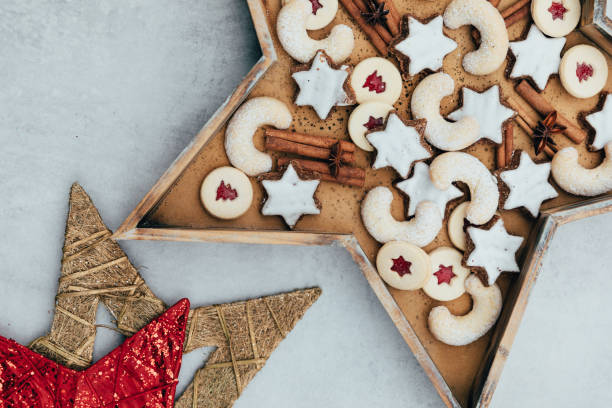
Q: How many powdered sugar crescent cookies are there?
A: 8